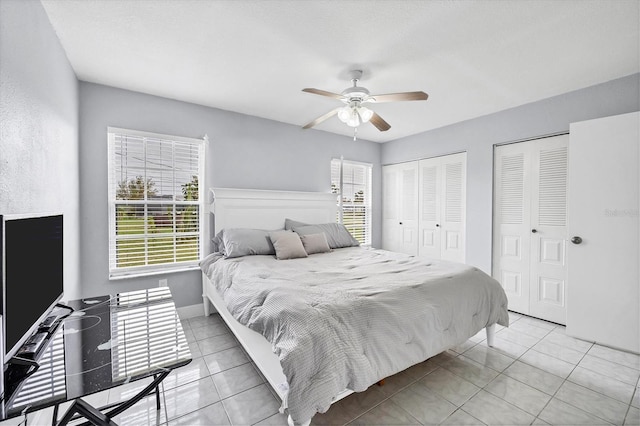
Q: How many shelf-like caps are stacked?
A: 0